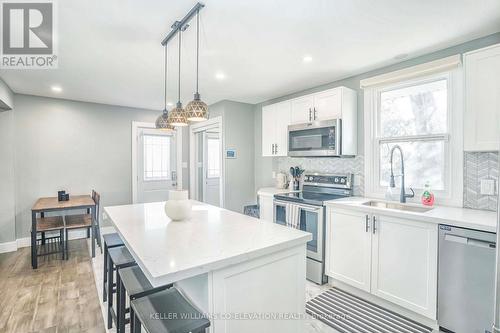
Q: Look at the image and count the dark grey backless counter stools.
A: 4